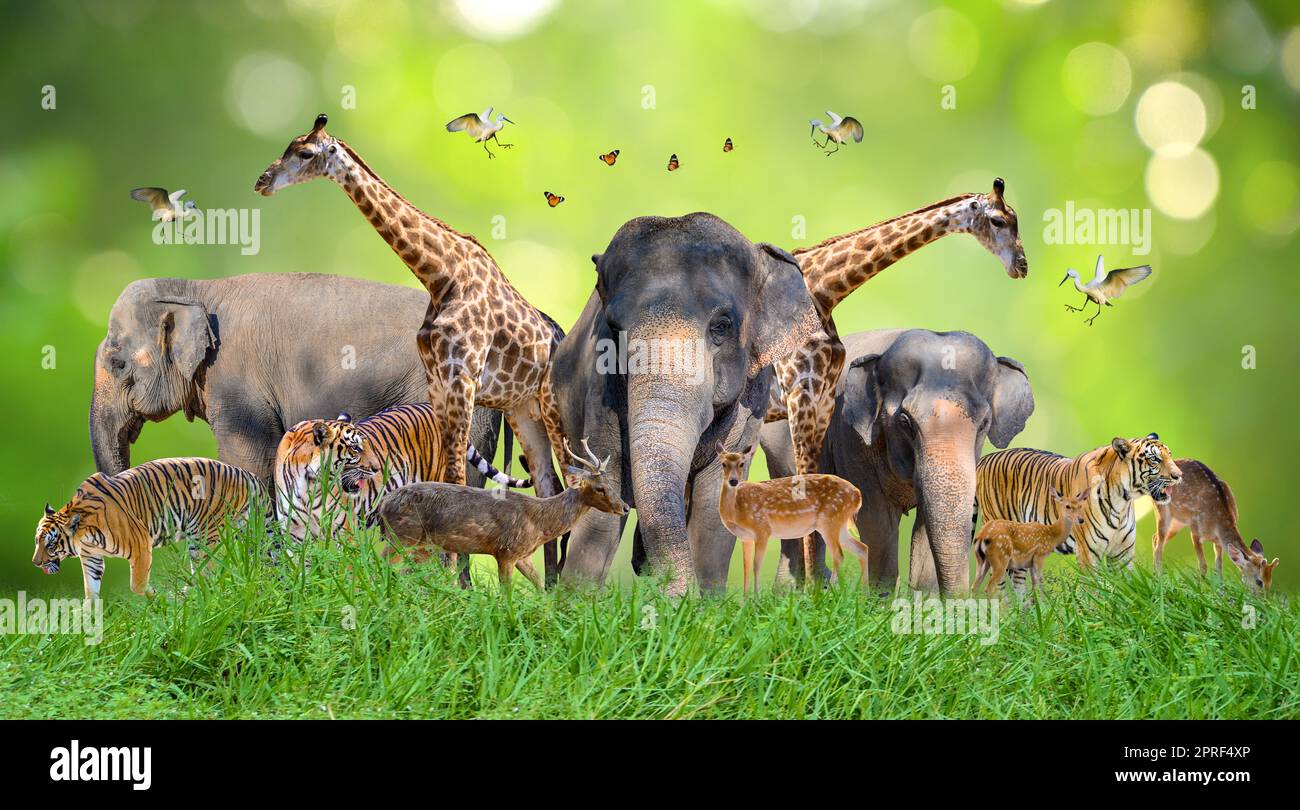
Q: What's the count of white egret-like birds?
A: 4